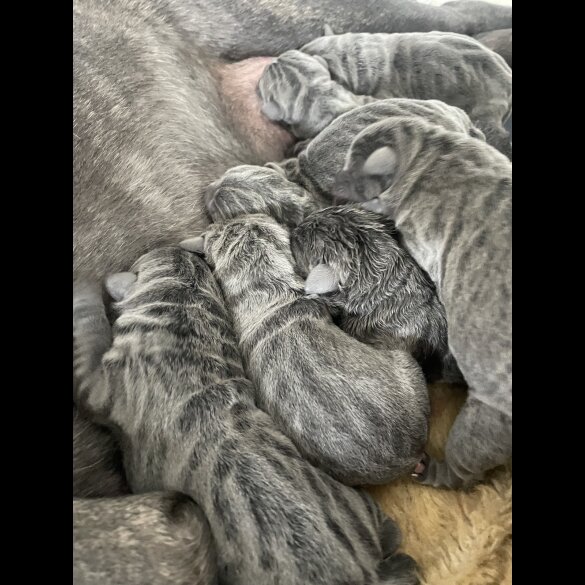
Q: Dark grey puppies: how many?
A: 1